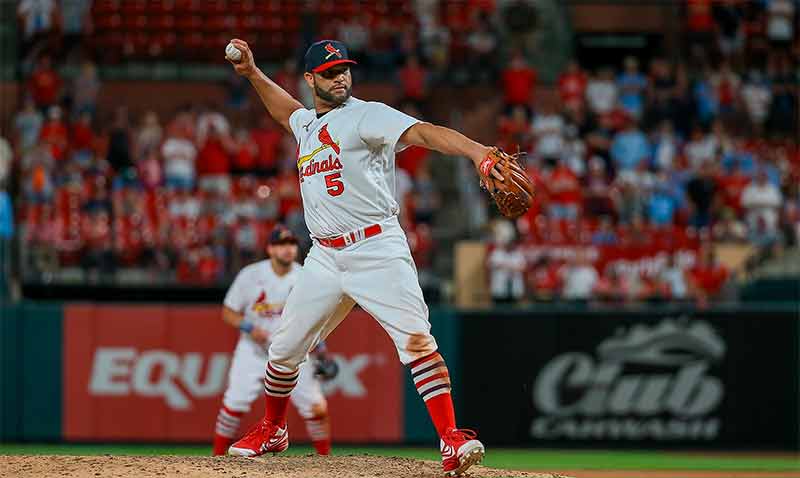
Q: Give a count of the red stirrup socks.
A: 4